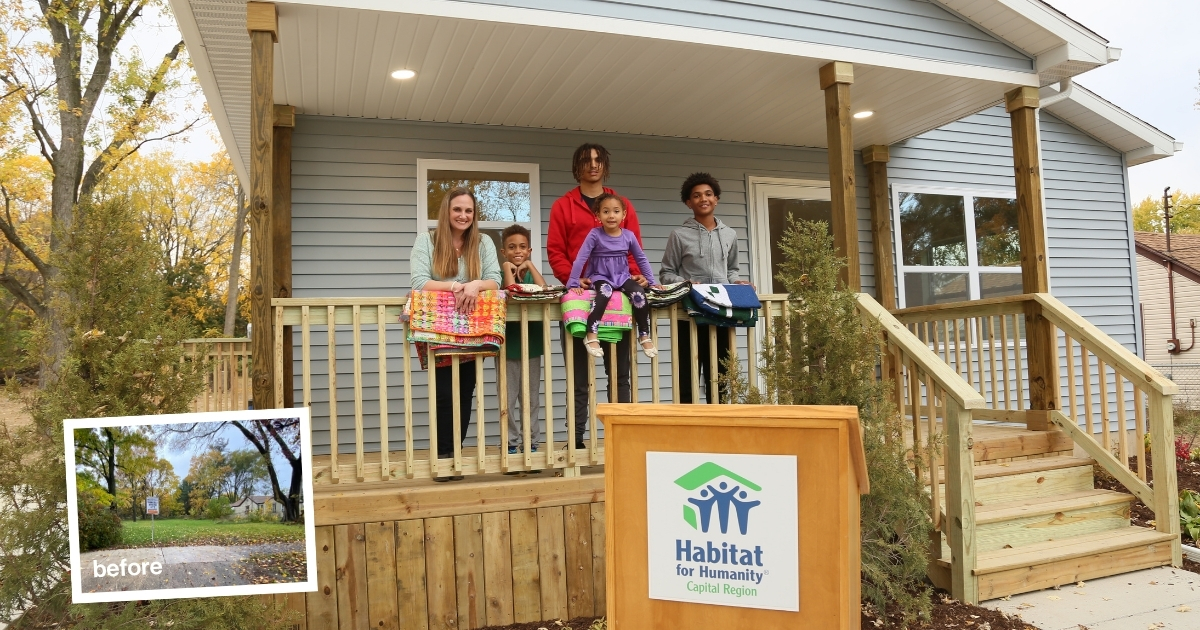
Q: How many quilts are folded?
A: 5